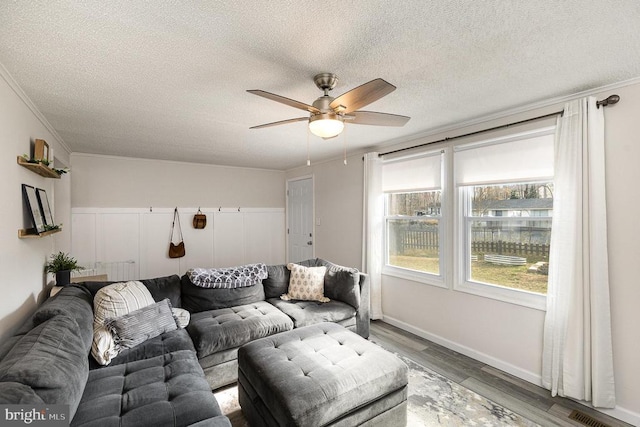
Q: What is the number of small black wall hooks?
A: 5